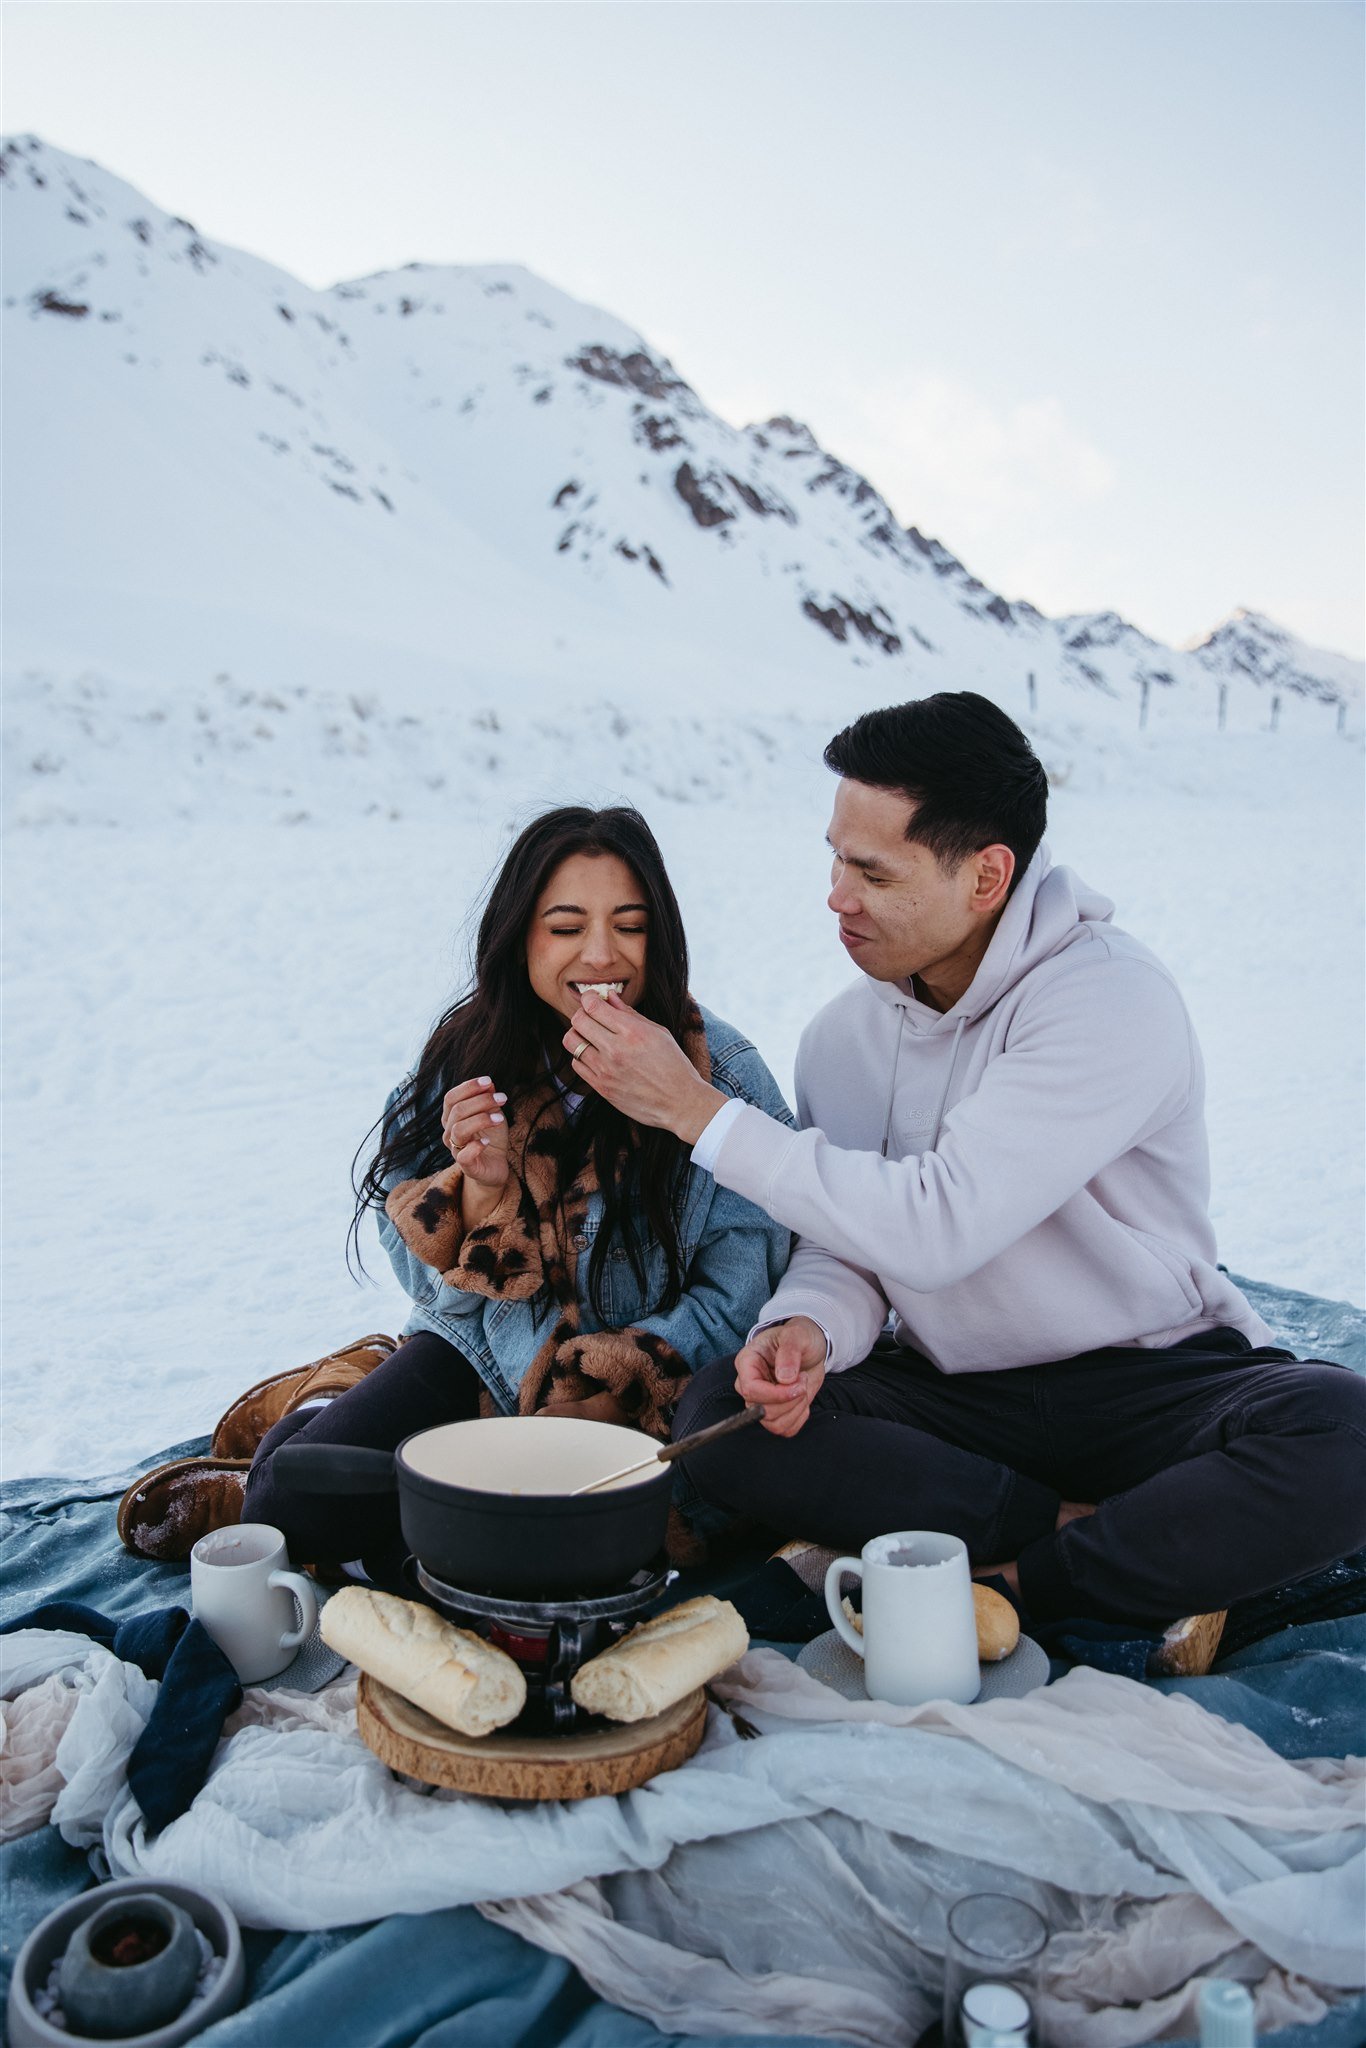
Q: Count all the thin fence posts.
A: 5